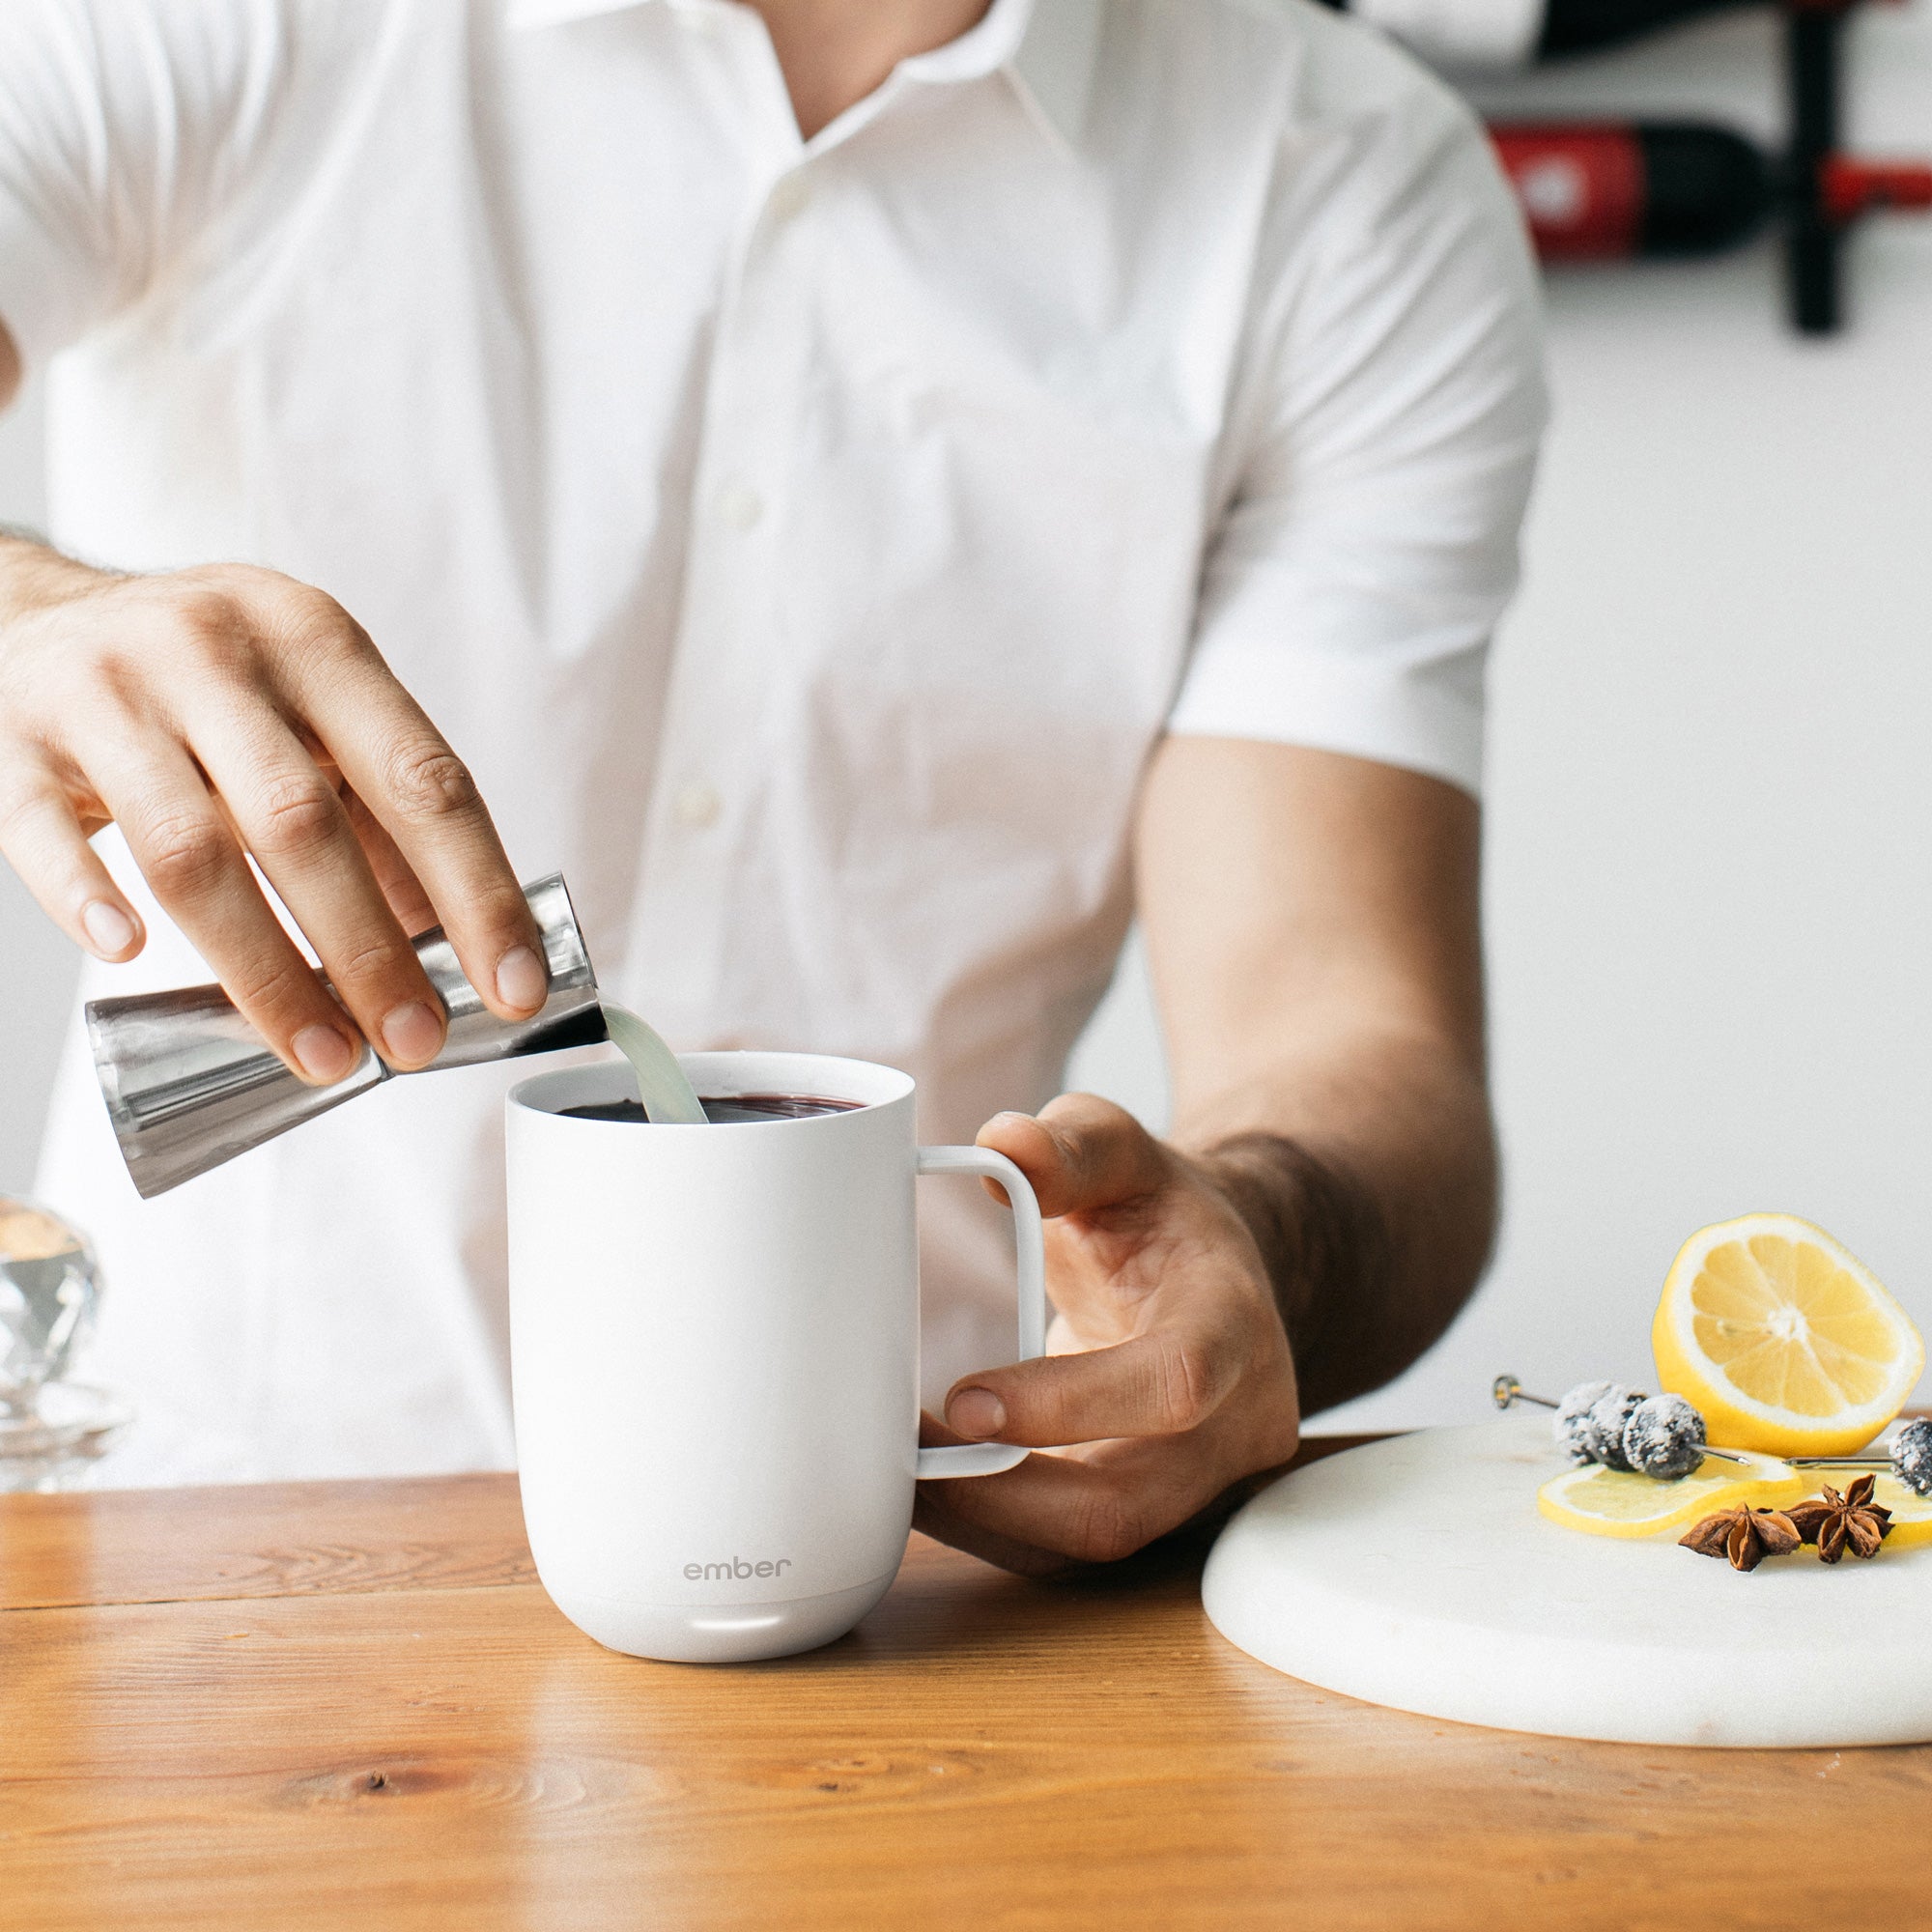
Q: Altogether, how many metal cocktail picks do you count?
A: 2